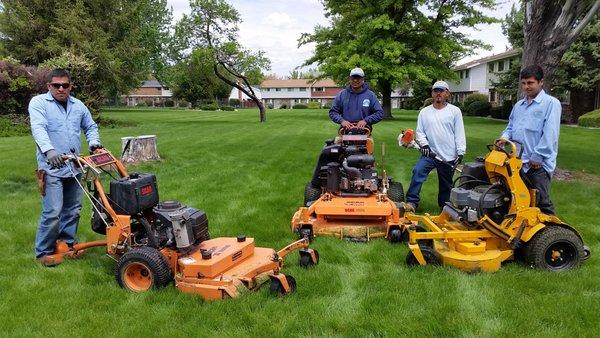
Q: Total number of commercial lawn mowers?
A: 3